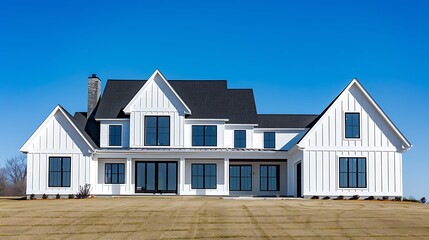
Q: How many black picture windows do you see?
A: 12